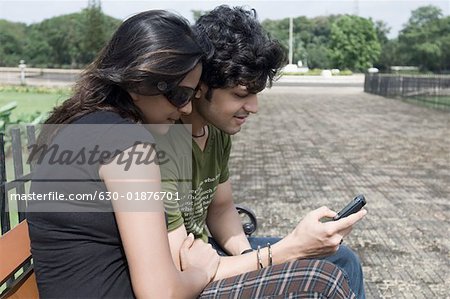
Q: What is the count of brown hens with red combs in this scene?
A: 0